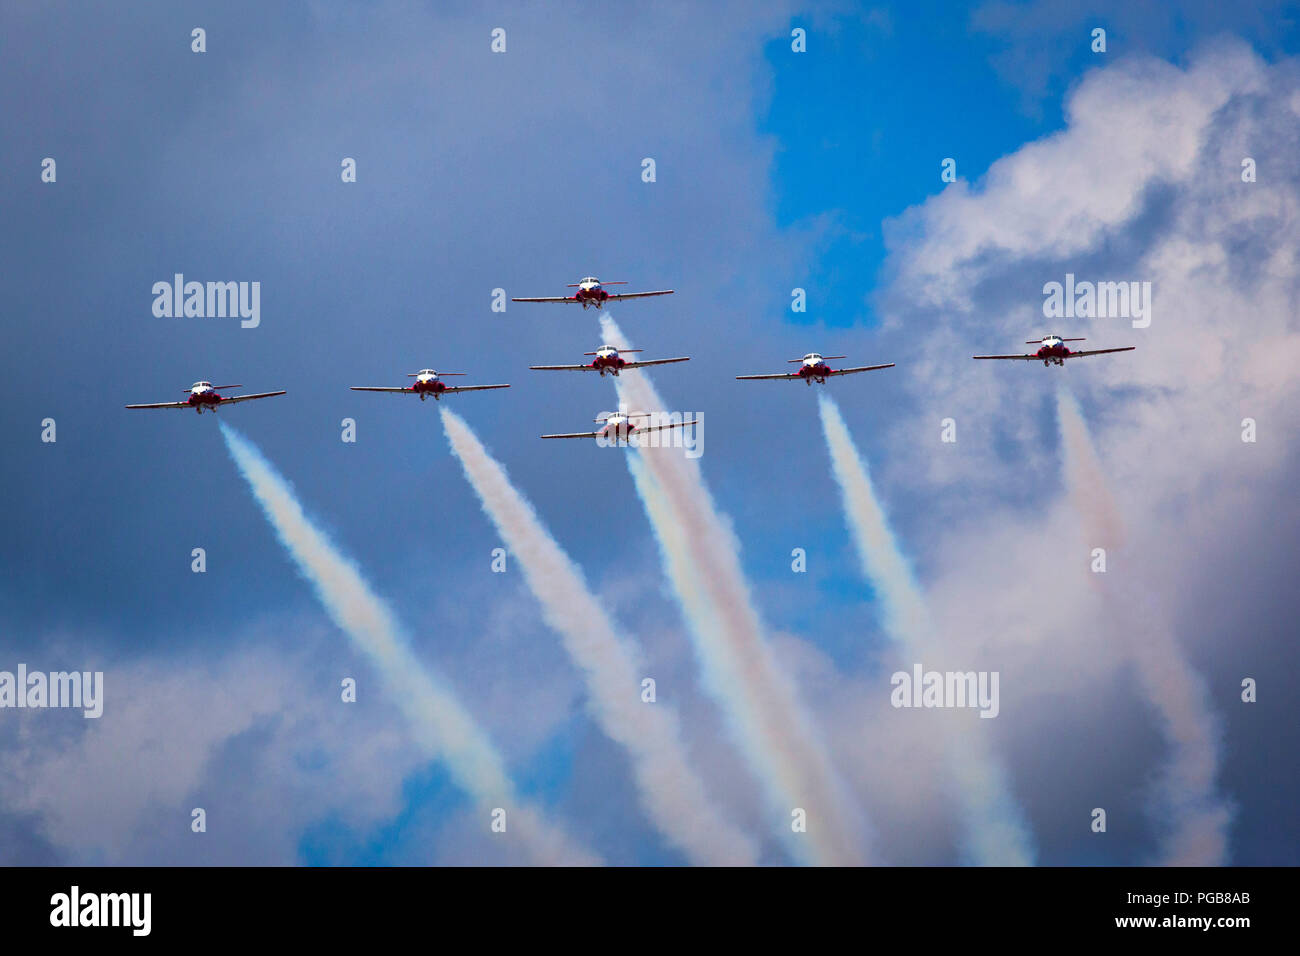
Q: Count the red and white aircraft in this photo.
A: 7